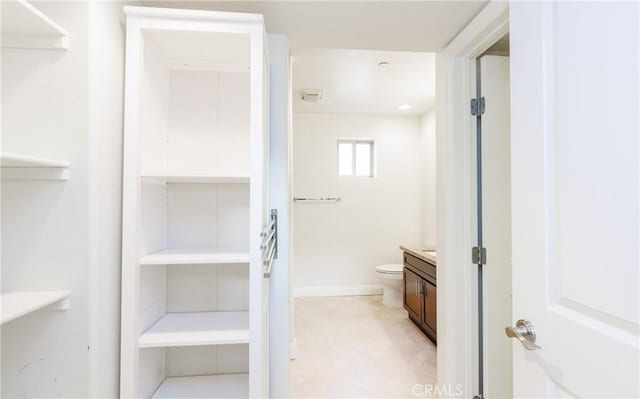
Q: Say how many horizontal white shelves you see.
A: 7